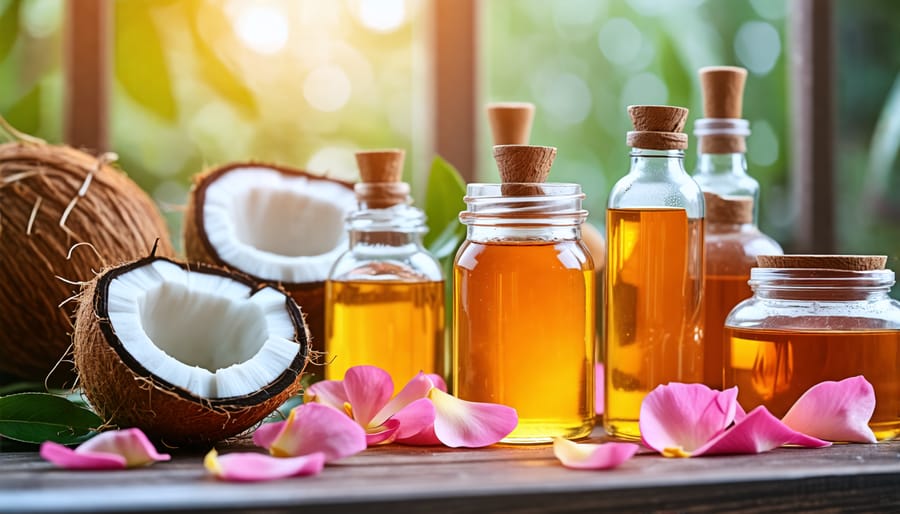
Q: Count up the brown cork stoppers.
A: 7